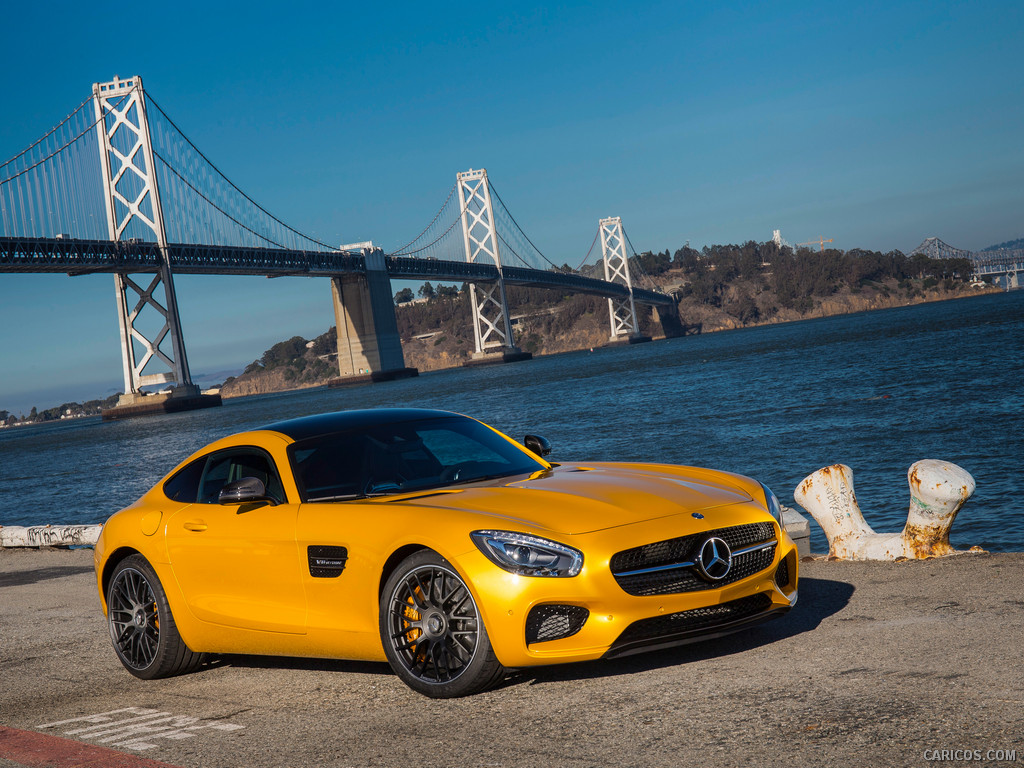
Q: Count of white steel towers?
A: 3